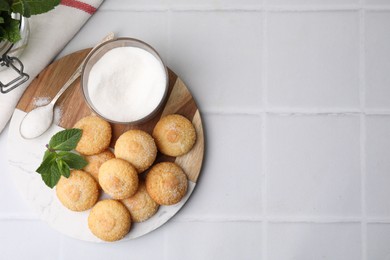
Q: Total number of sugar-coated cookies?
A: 9